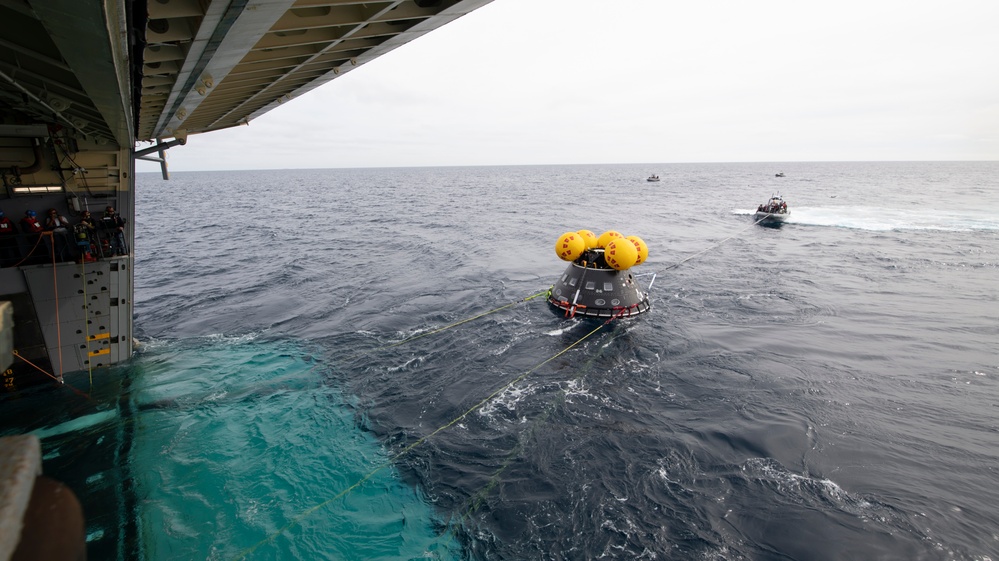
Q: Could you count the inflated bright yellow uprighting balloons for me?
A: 5